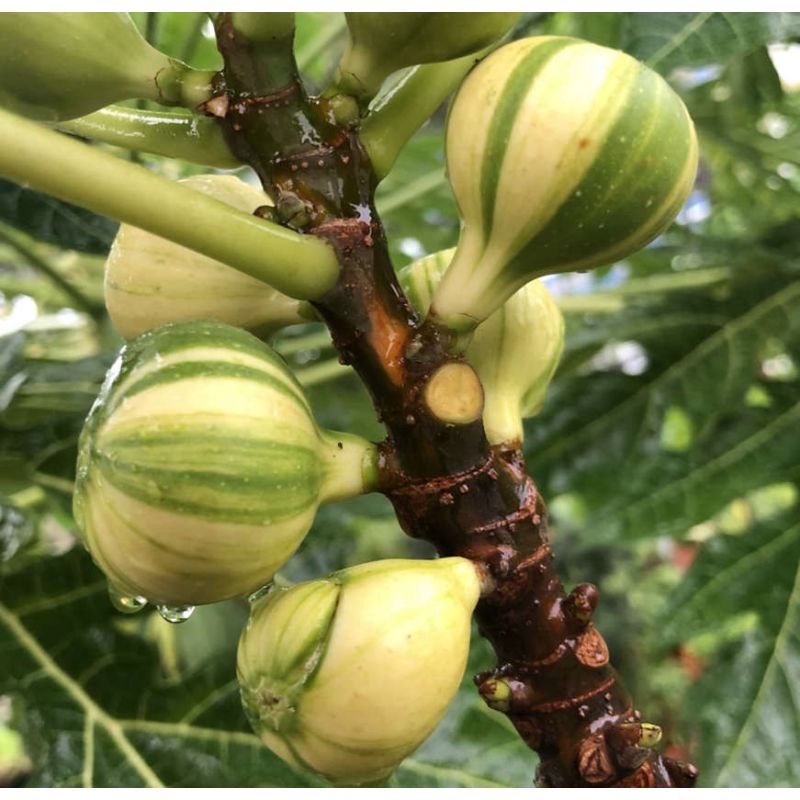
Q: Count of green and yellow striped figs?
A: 5